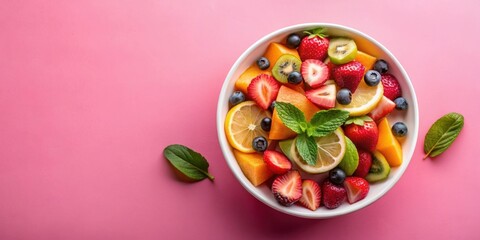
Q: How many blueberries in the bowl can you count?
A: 12